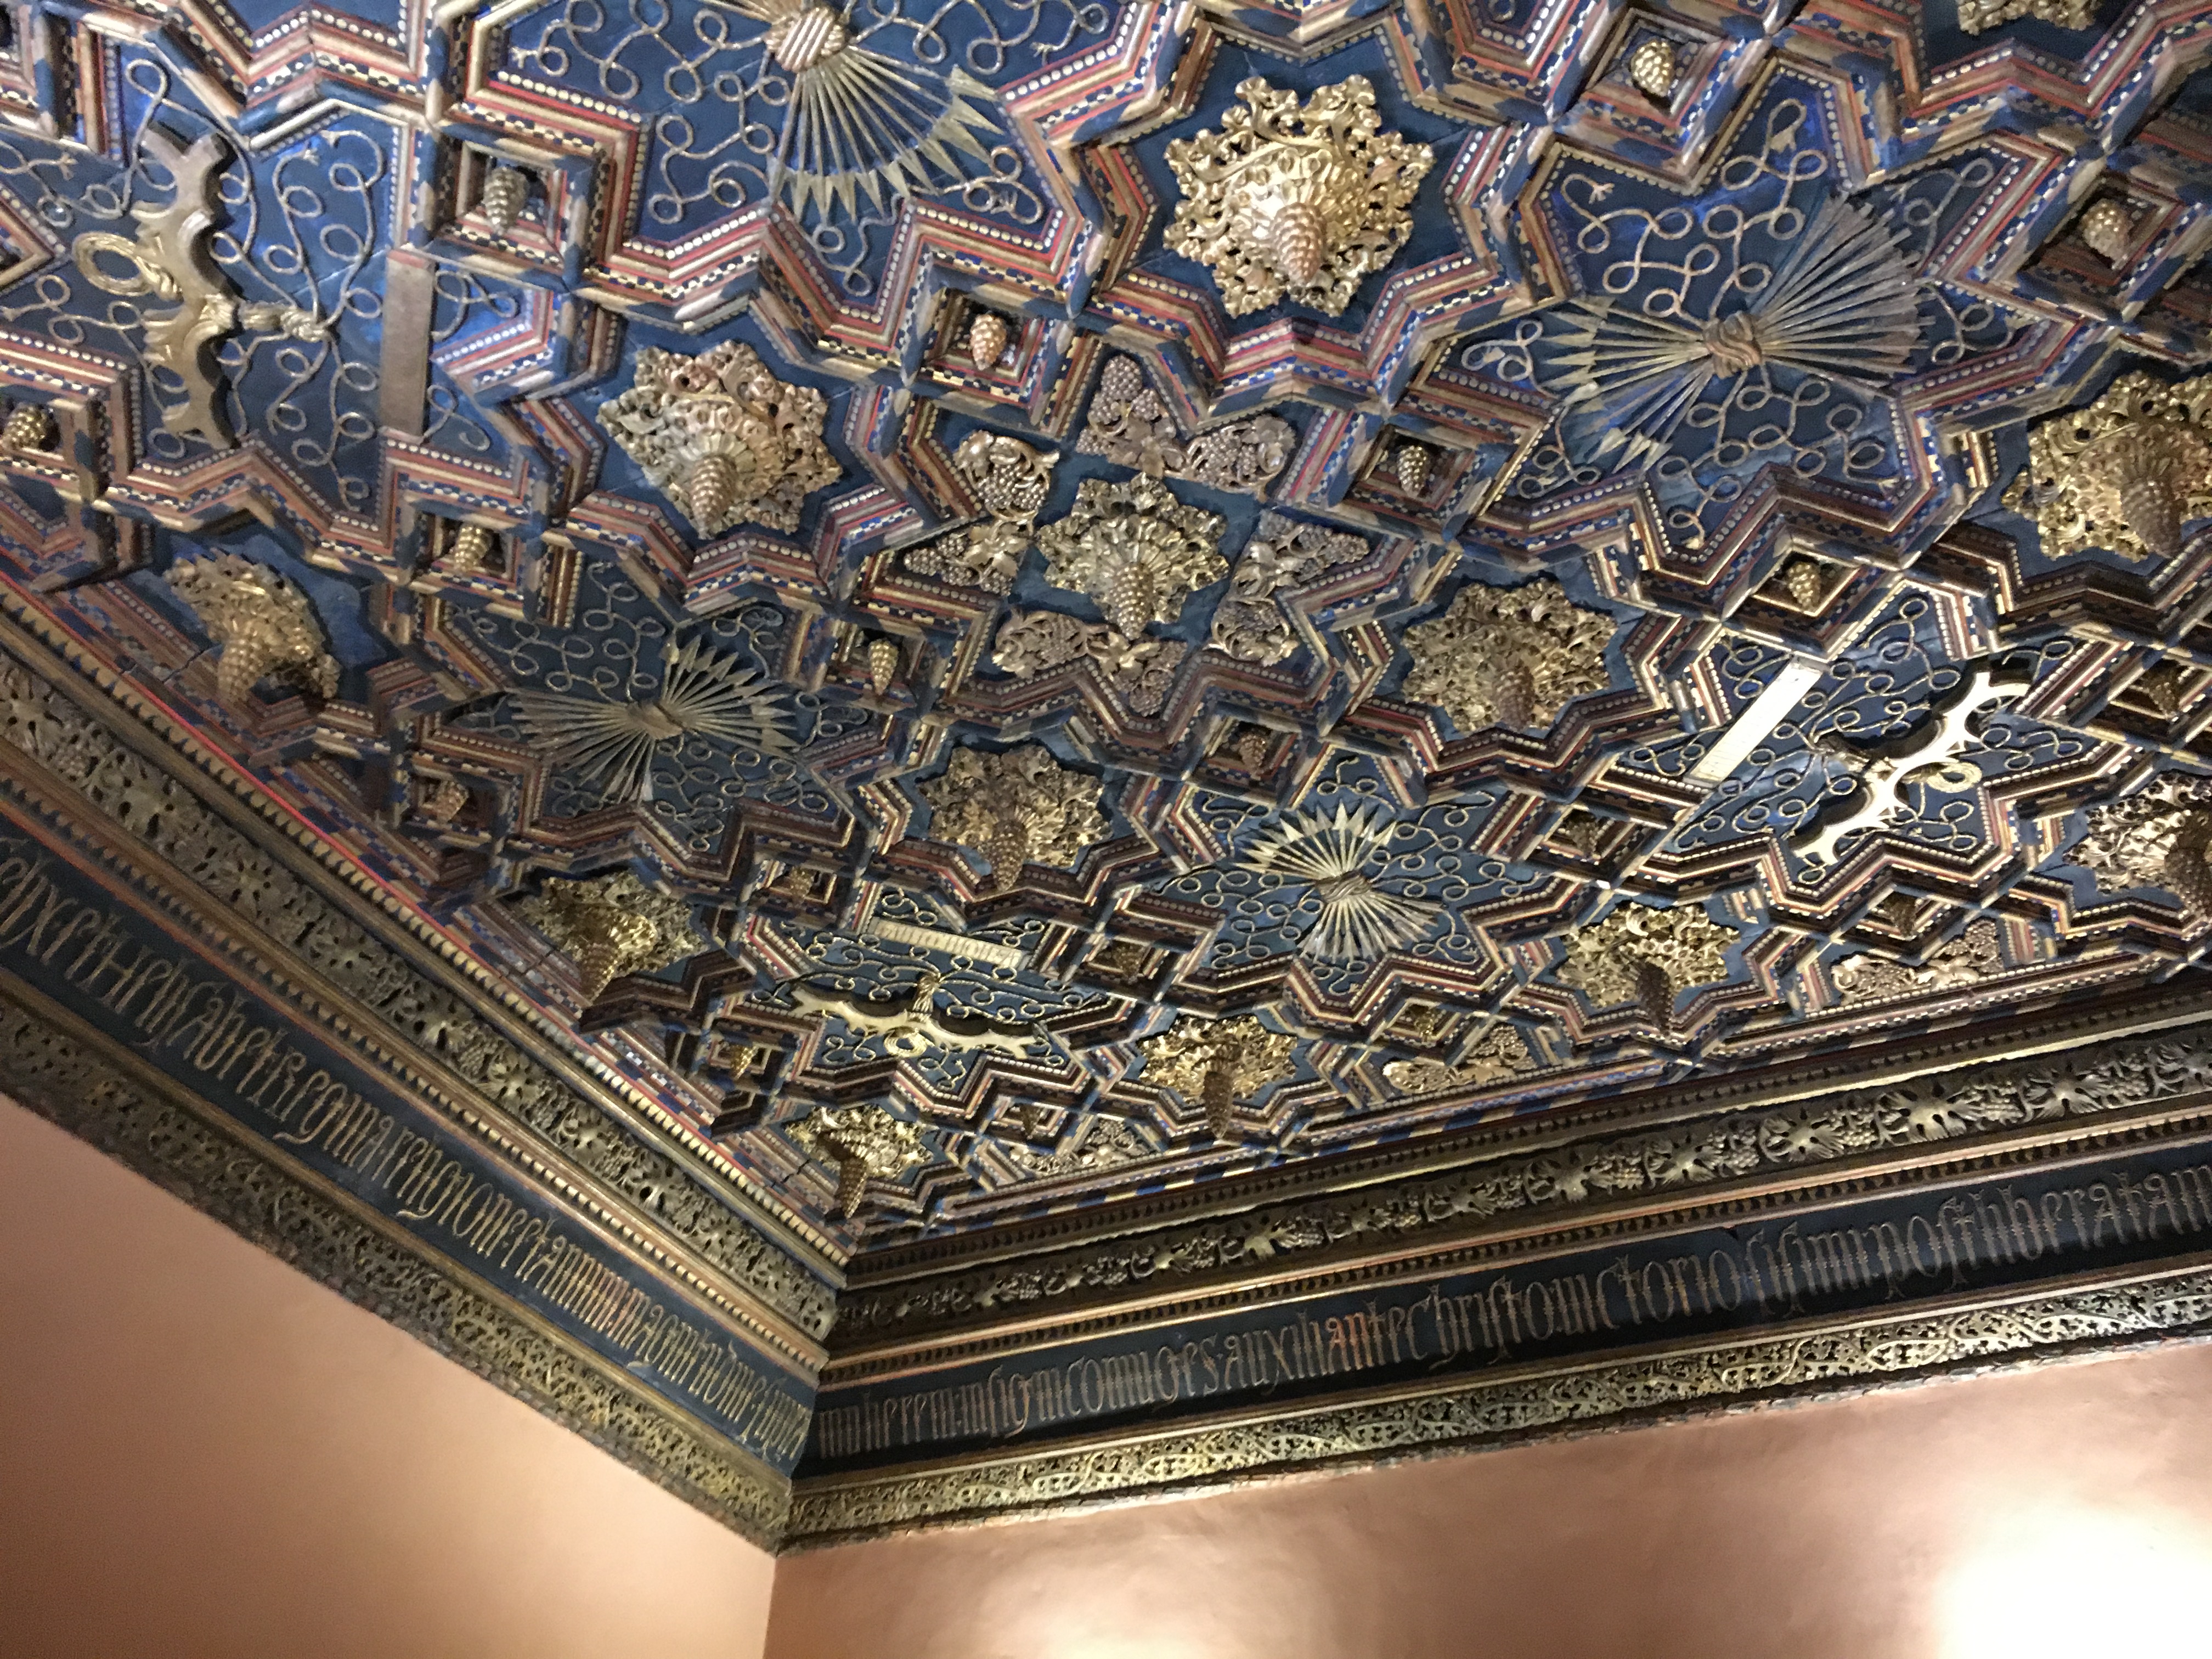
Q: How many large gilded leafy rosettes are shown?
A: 13